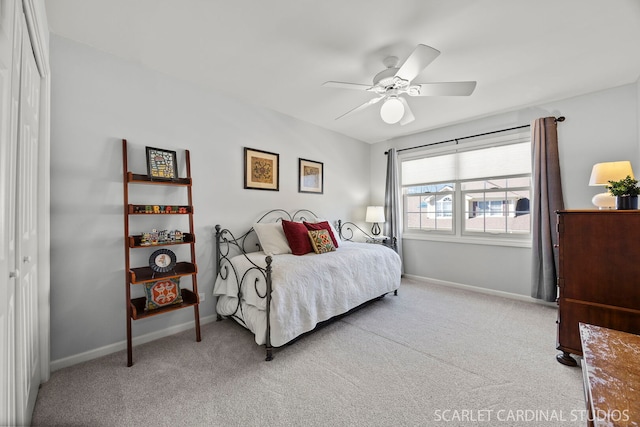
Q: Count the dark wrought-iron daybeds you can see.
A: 1